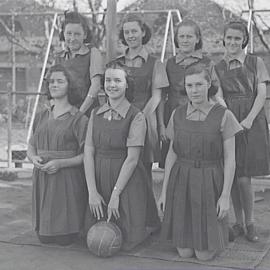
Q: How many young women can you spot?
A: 7